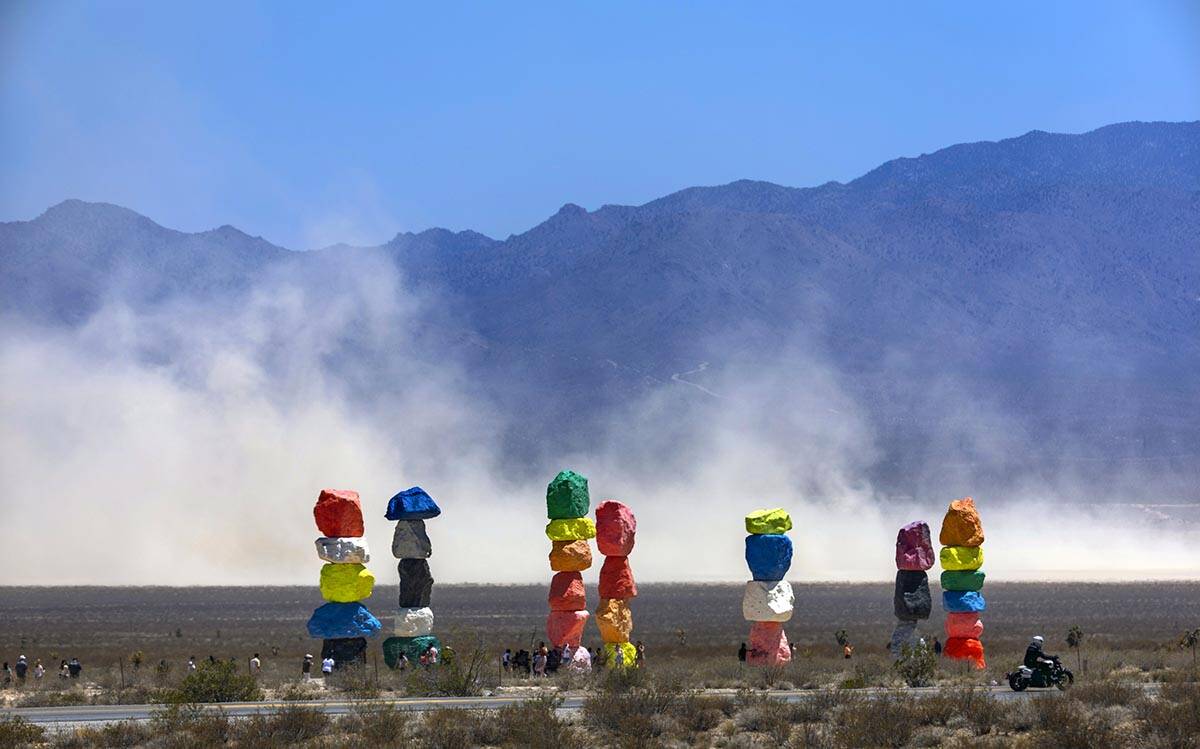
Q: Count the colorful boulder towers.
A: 7